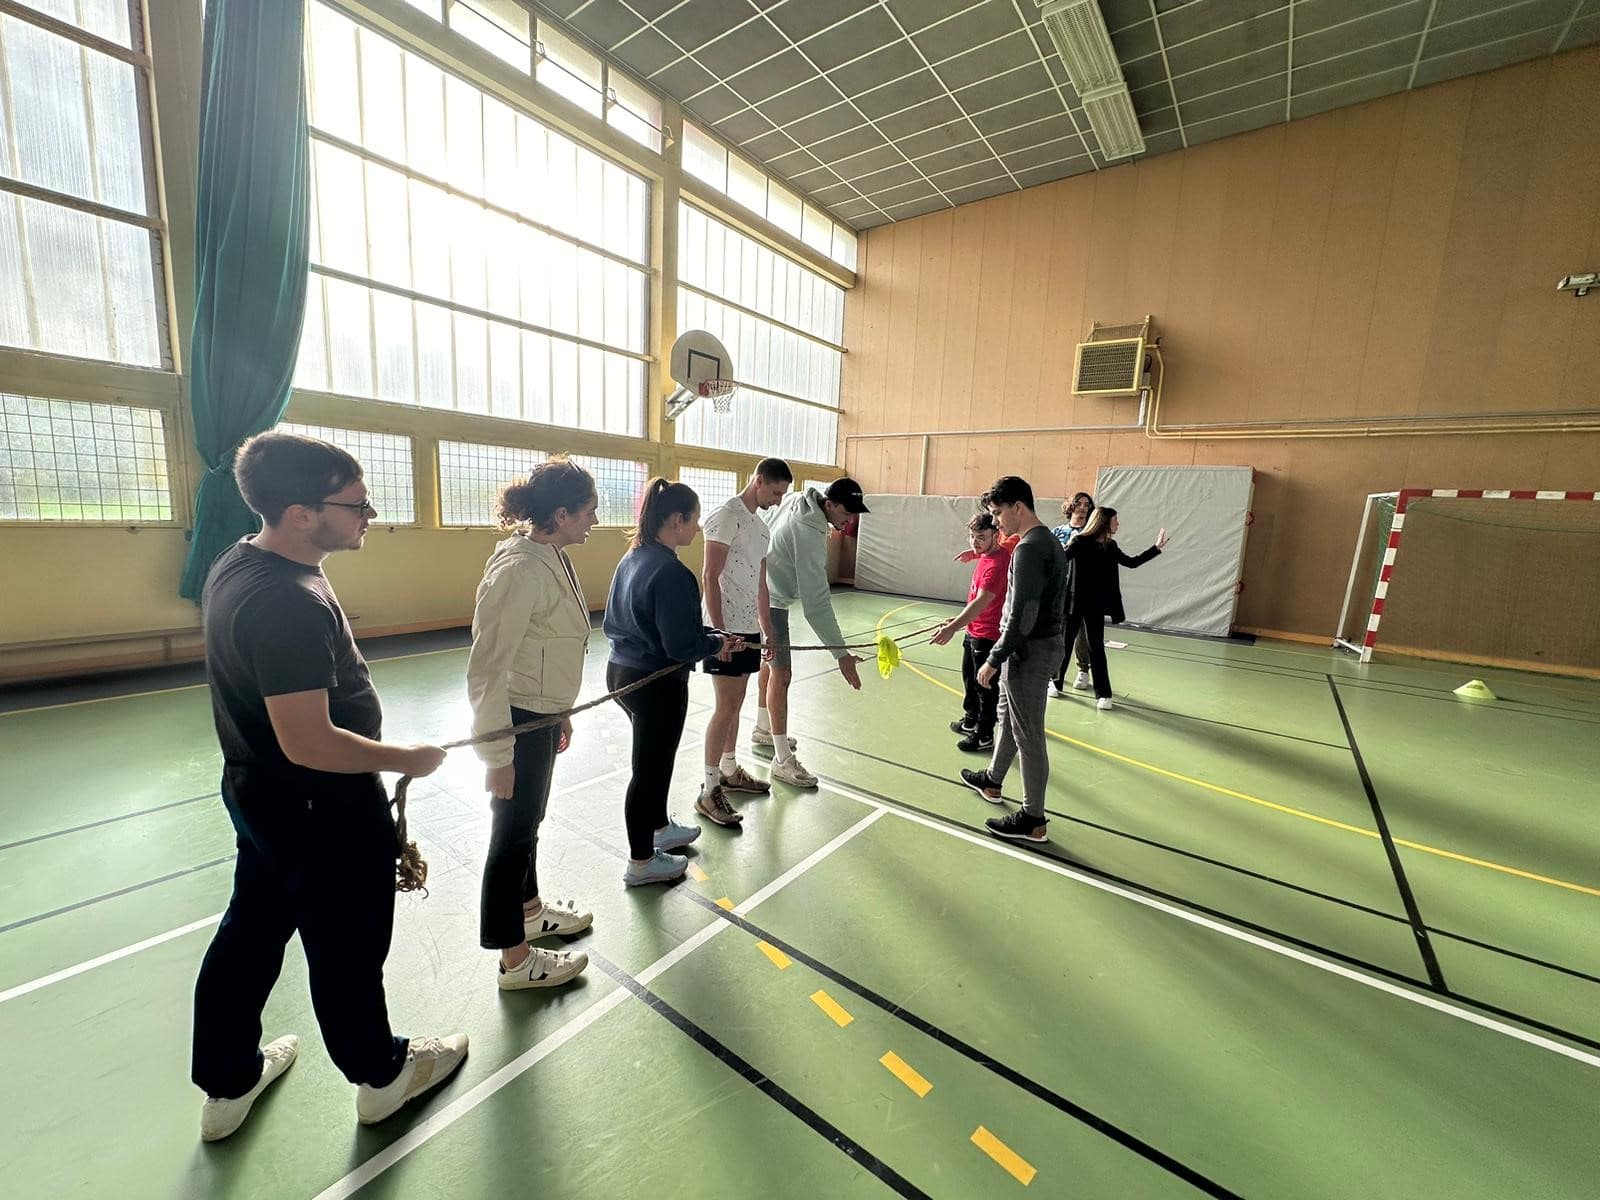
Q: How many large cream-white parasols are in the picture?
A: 0